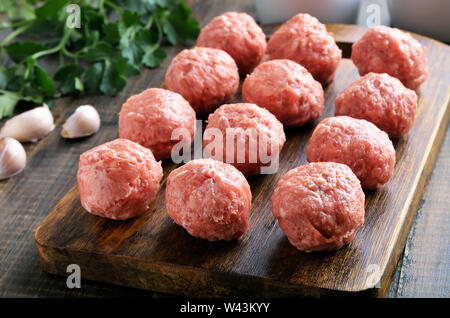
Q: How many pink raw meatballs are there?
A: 12